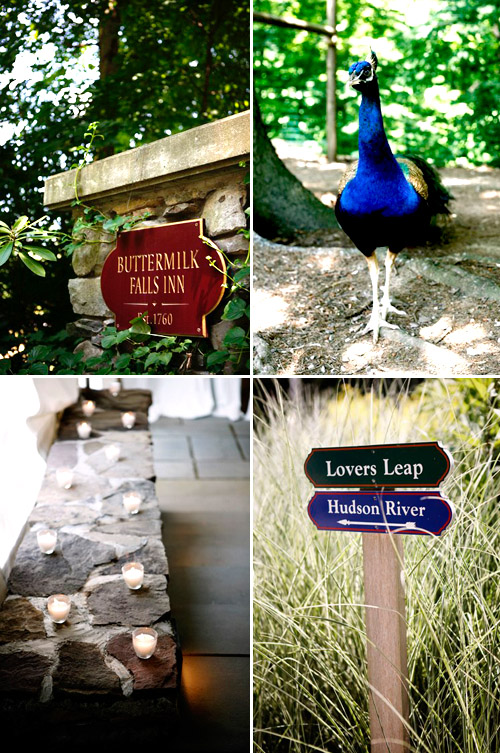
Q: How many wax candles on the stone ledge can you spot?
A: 11